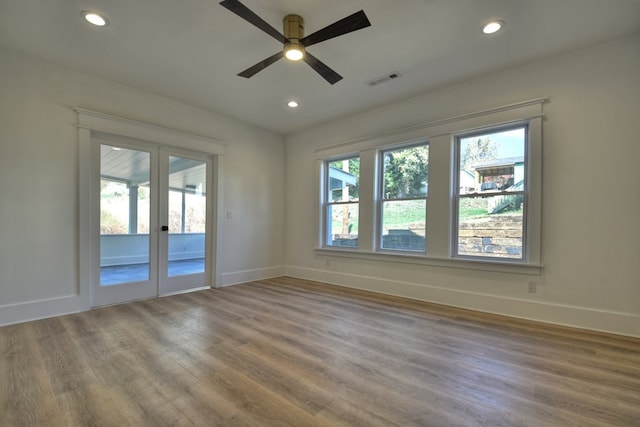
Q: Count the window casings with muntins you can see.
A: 3